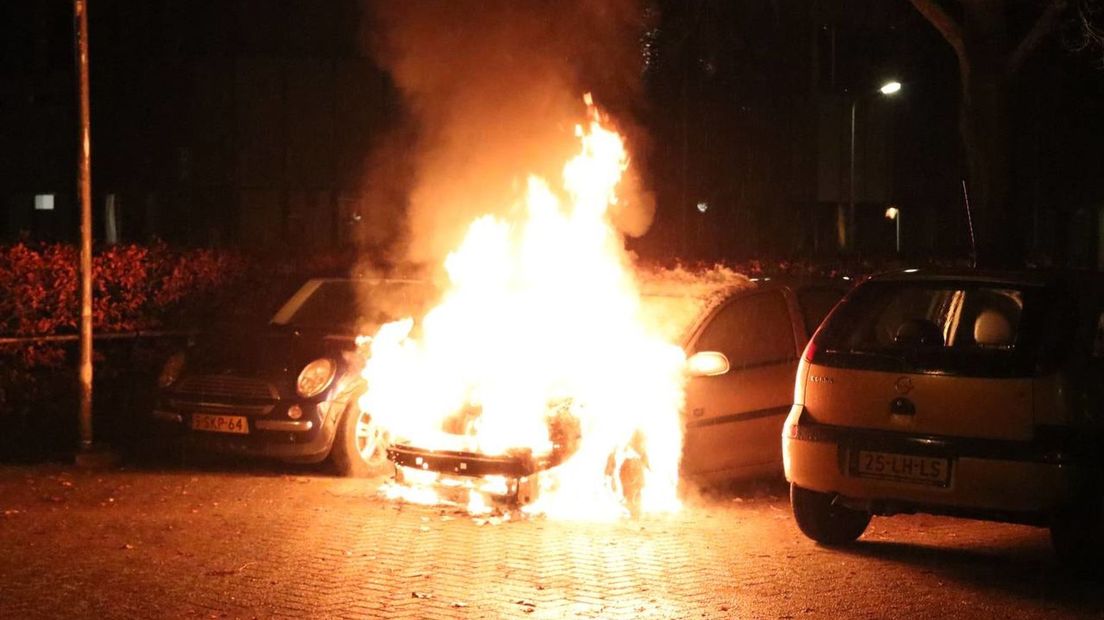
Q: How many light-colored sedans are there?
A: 2